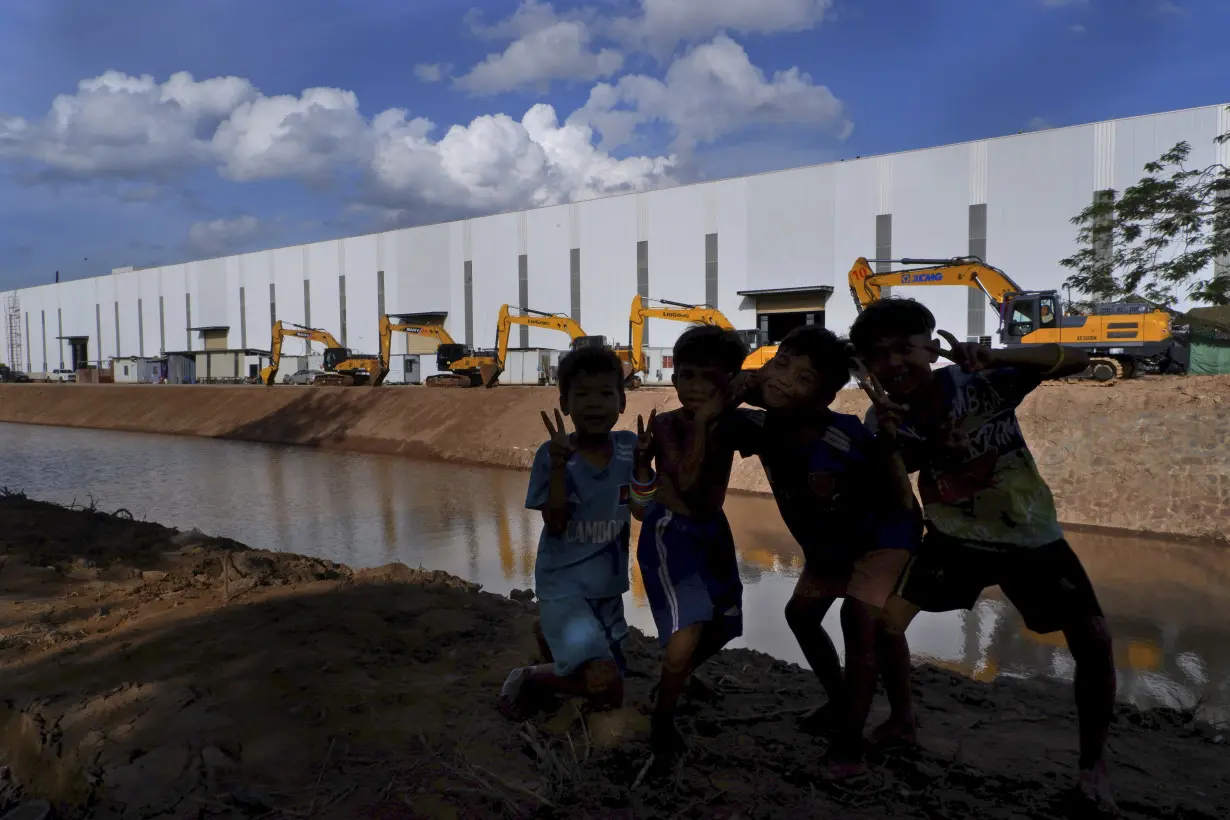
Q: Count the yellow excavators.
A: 5